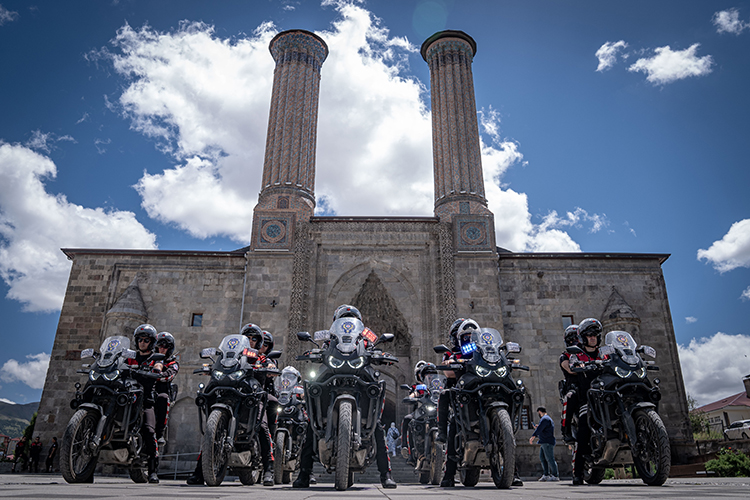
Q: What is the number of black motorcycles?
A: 7